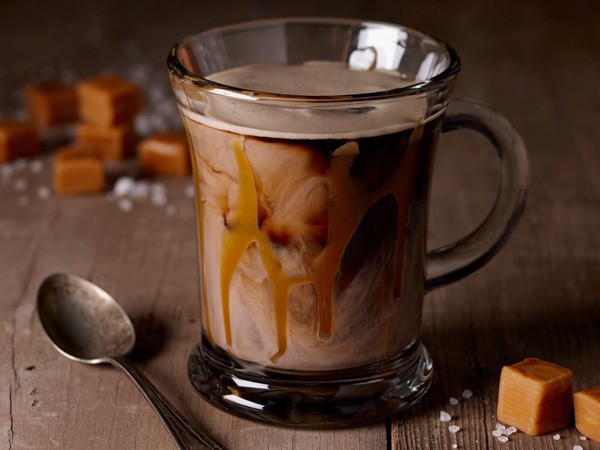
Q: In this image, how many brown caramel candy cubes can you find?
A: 8